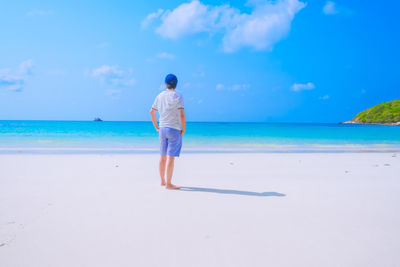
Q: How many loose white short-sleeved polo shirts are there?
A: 1